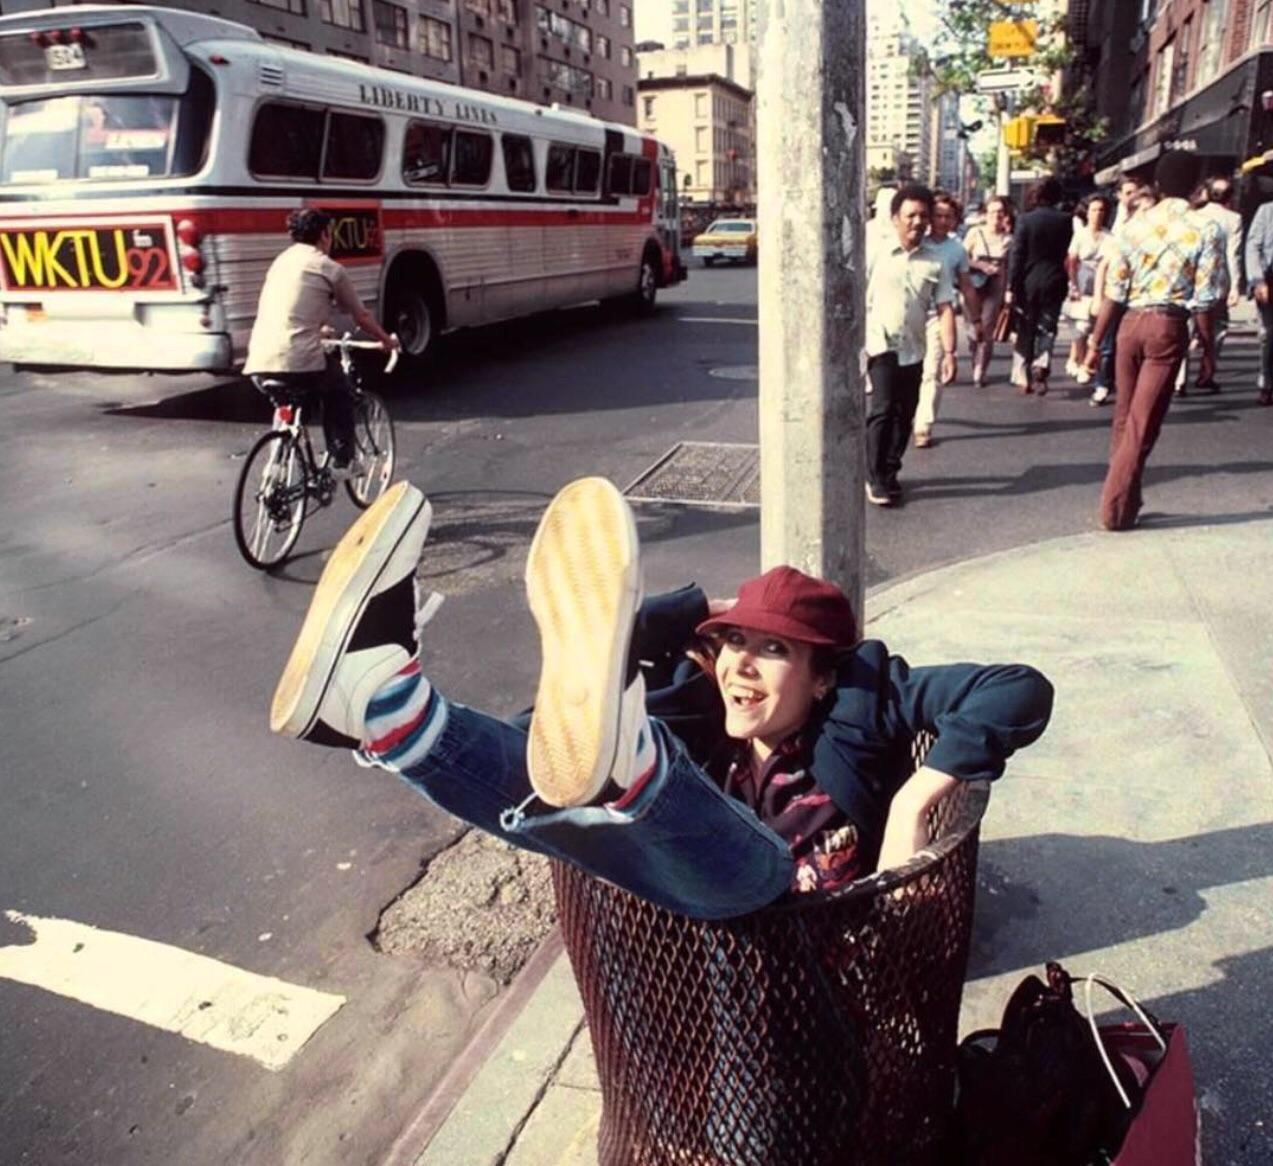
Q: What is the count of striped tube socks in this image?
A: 2